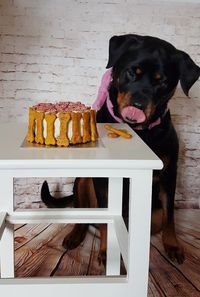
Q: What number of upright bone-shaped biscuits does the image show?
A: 7